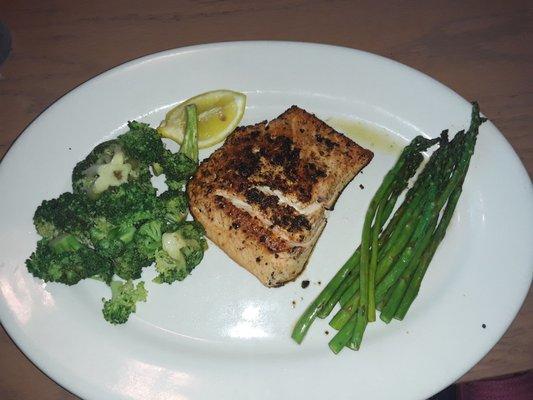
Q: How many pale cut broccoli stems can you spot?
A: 2